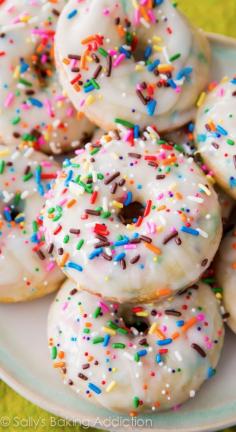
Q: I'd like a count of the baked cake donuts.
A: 7